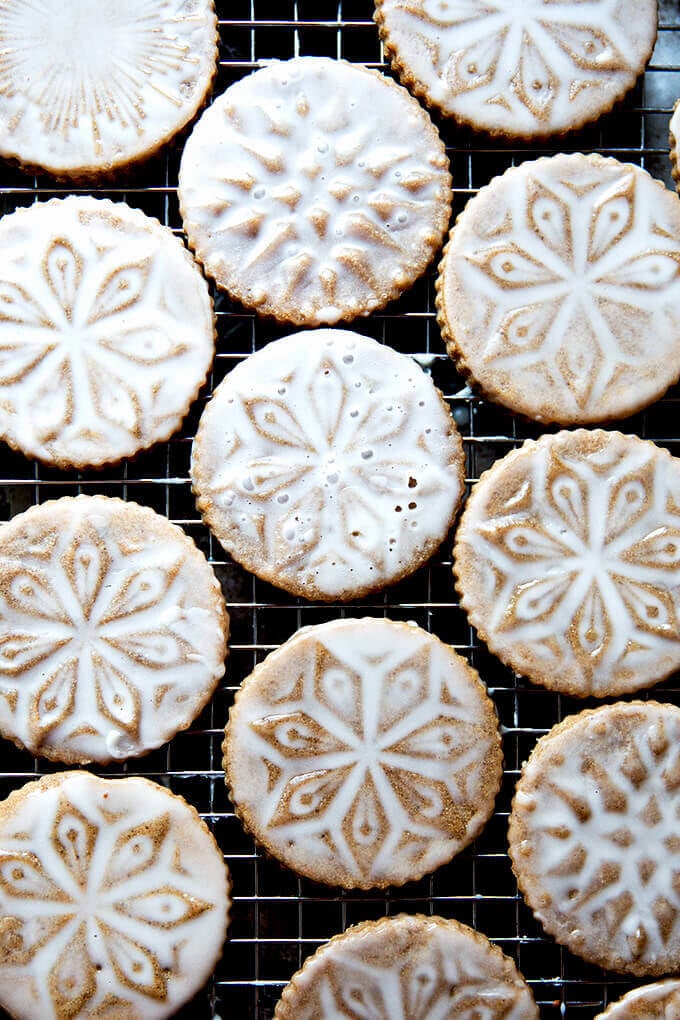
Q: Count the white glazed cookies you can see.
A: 14